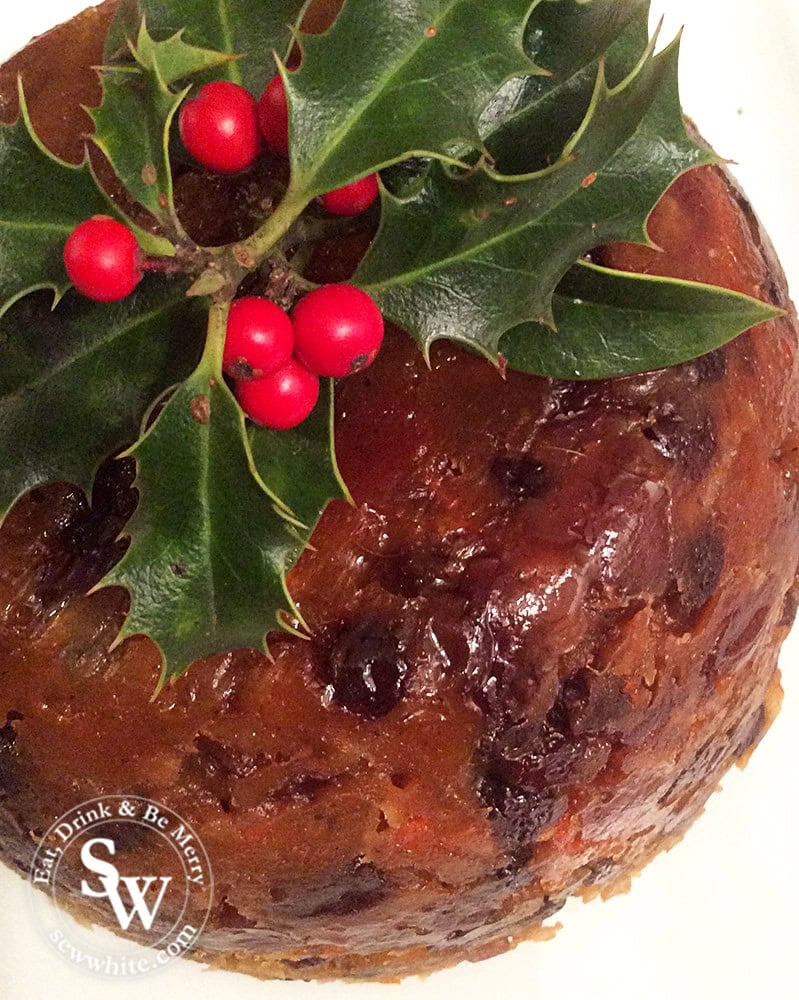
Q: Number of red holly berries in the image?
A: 7